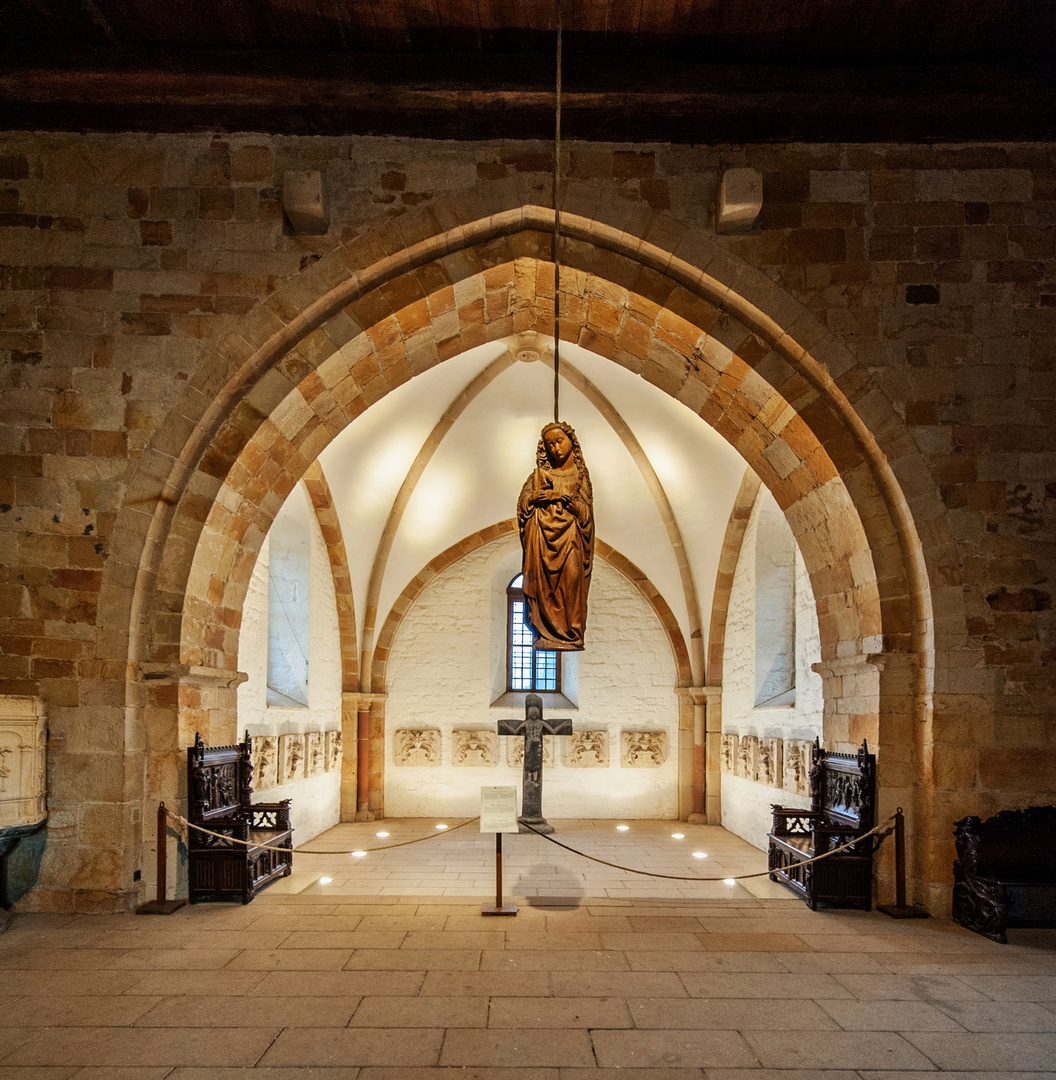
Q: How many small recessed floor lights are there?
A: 8